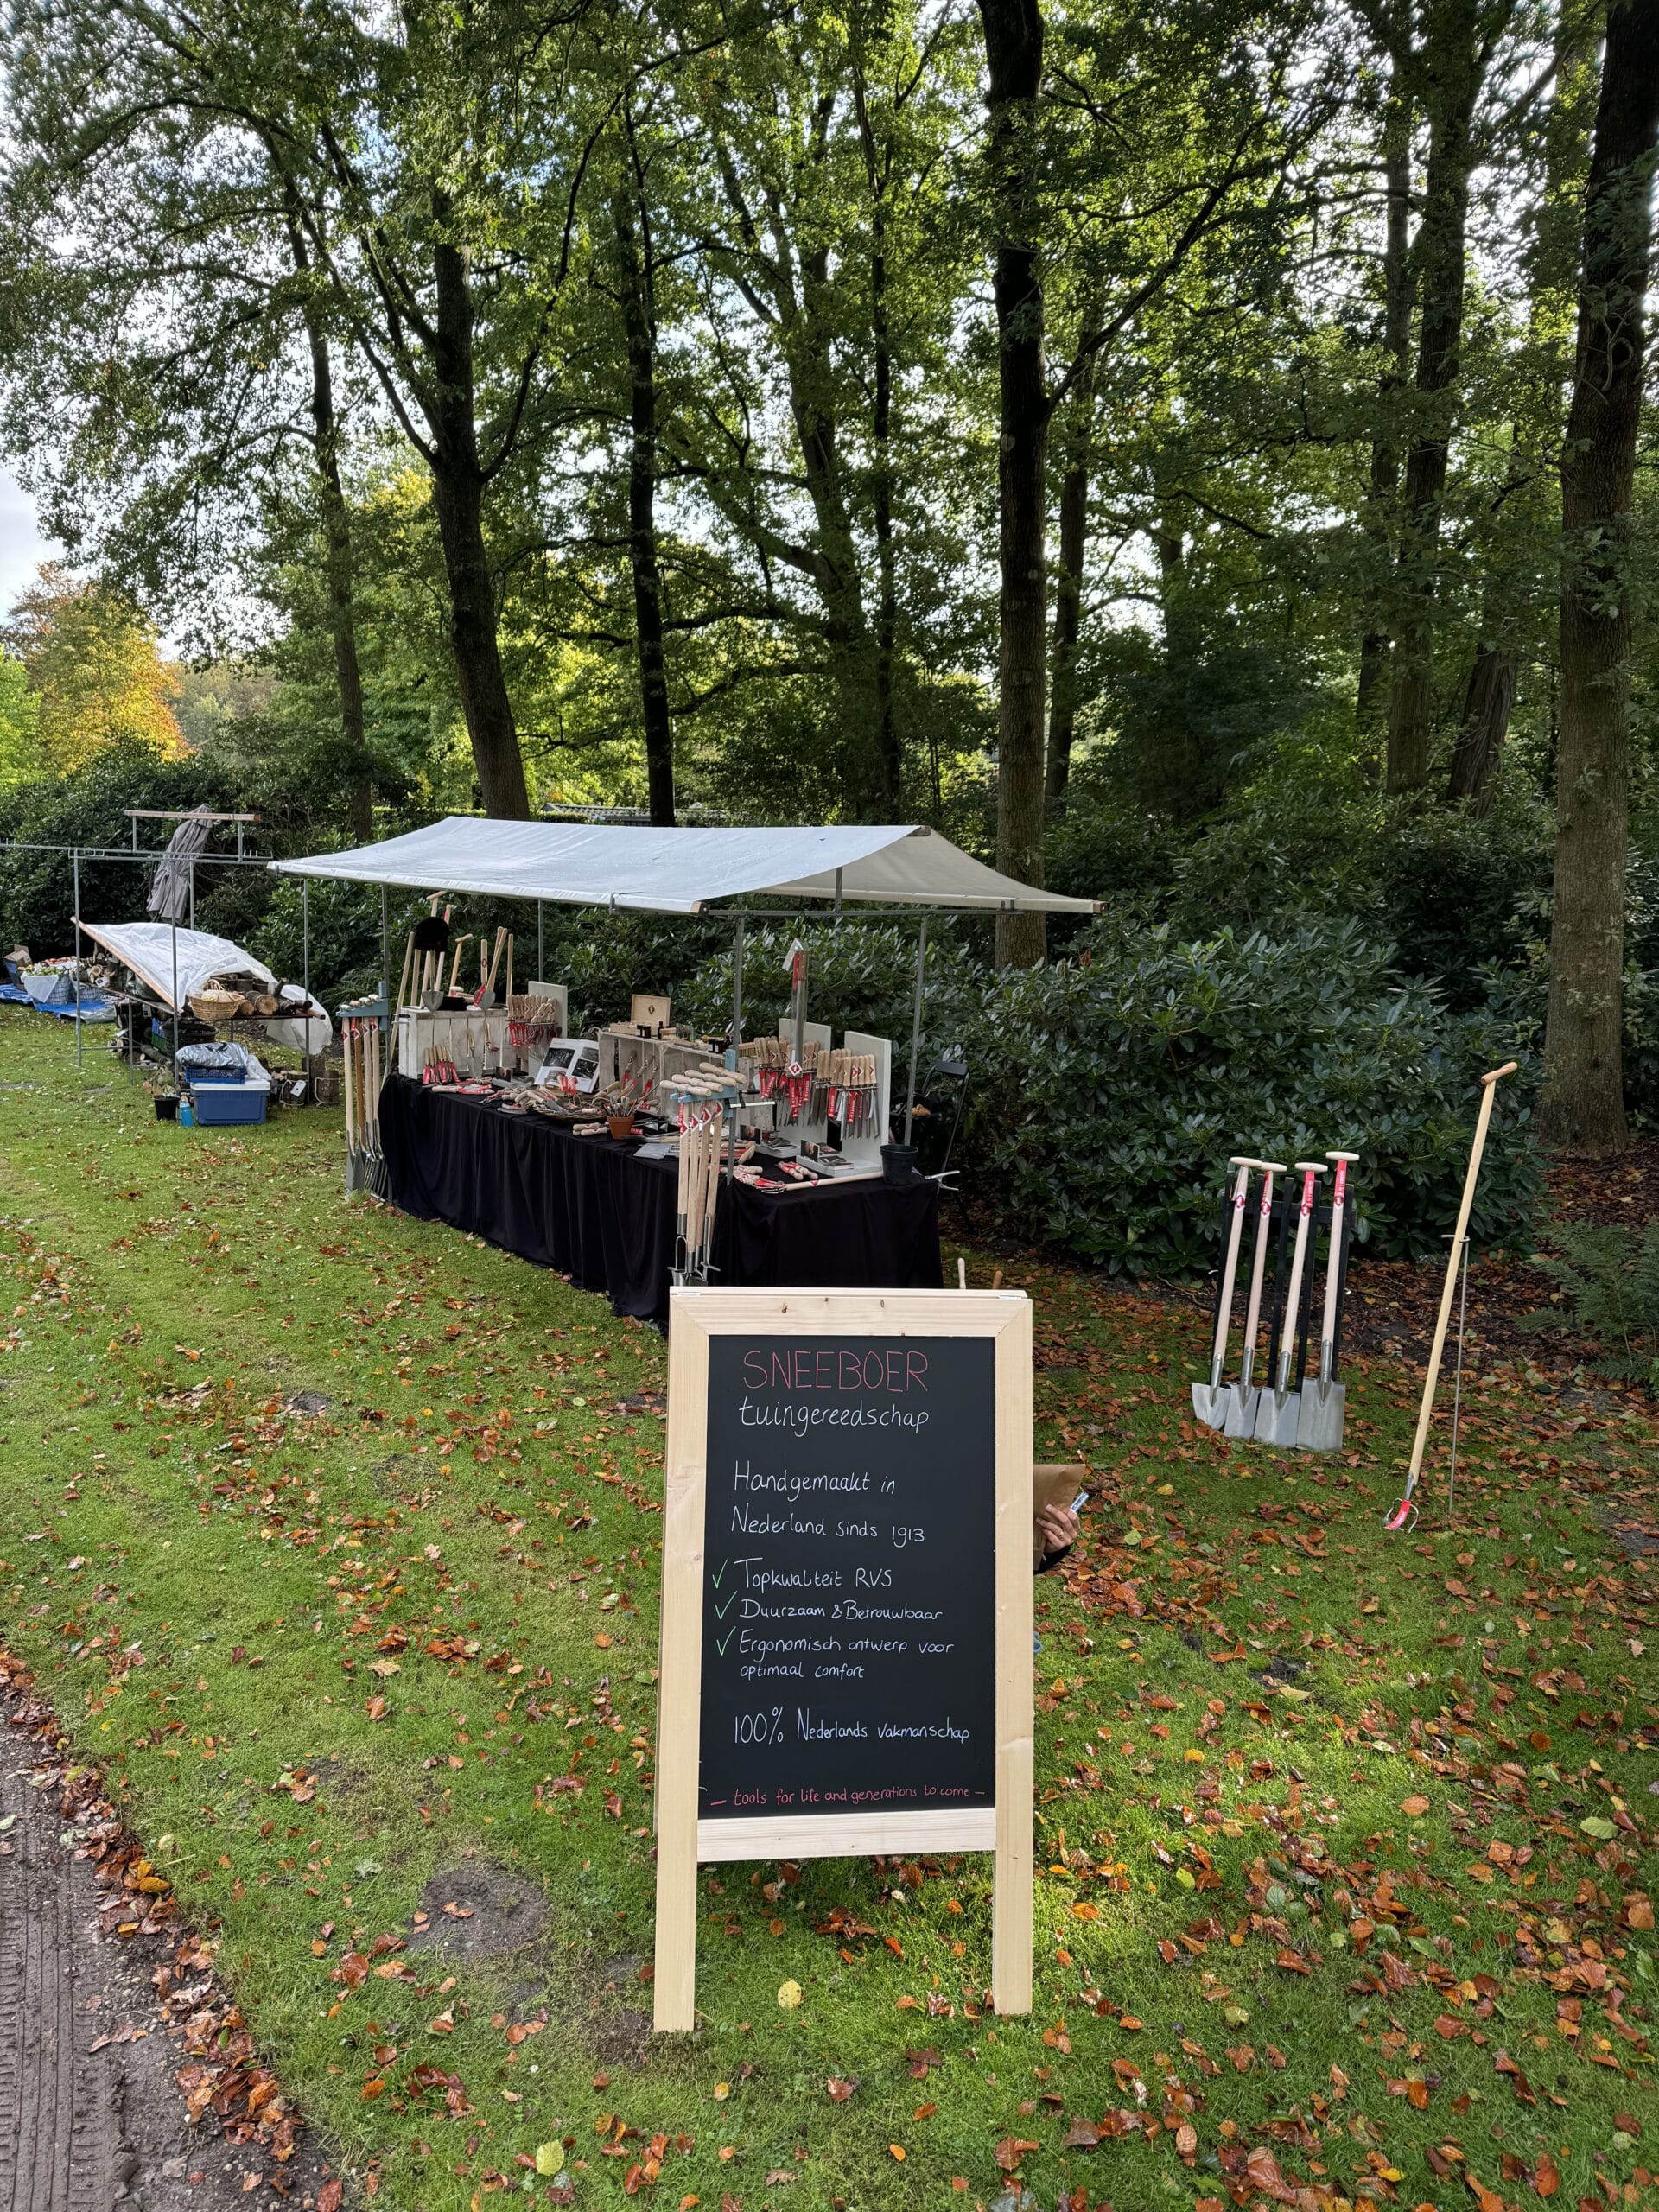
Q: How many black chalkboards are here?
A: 1